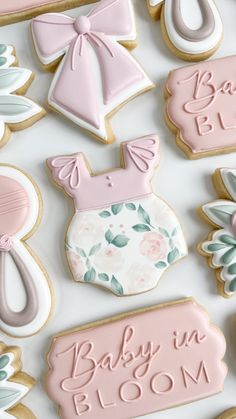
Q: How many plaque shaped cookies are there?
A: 2